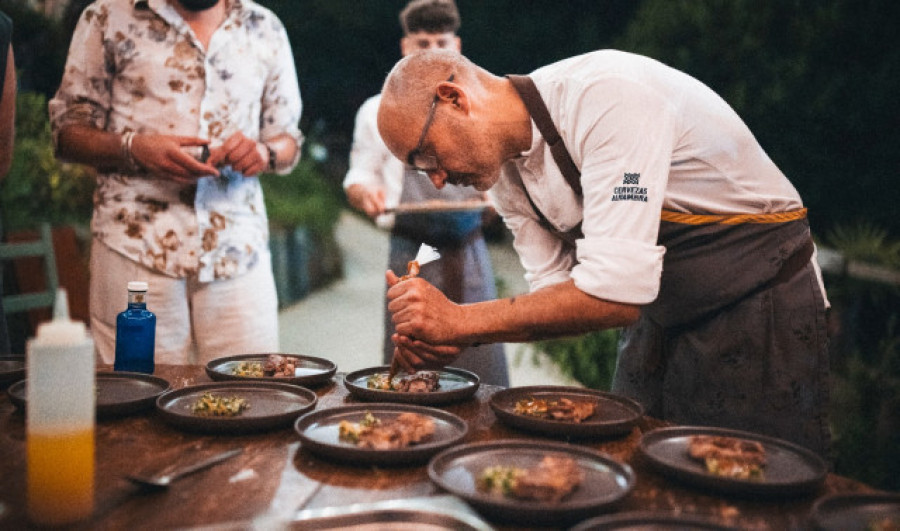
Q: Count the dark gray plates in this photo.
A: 11